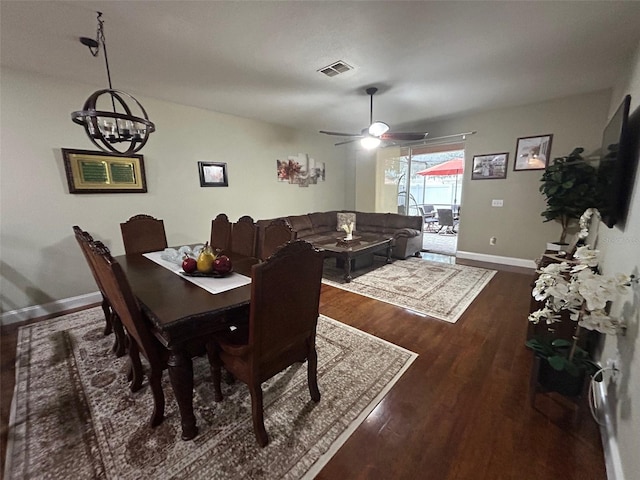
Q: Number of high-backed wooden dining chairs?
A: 8